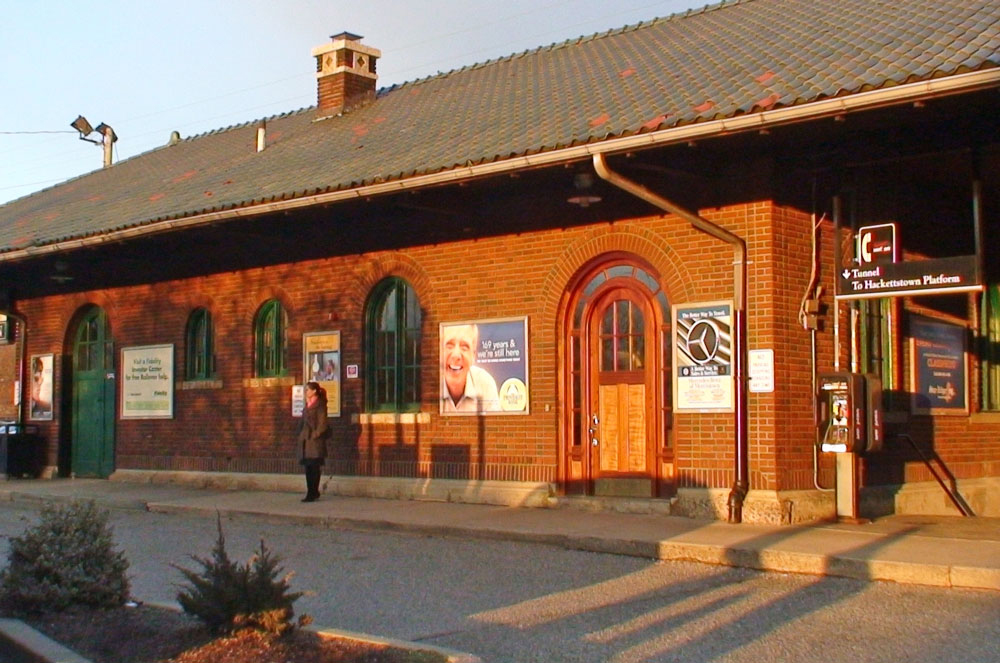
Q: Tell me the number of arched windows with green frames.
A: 3